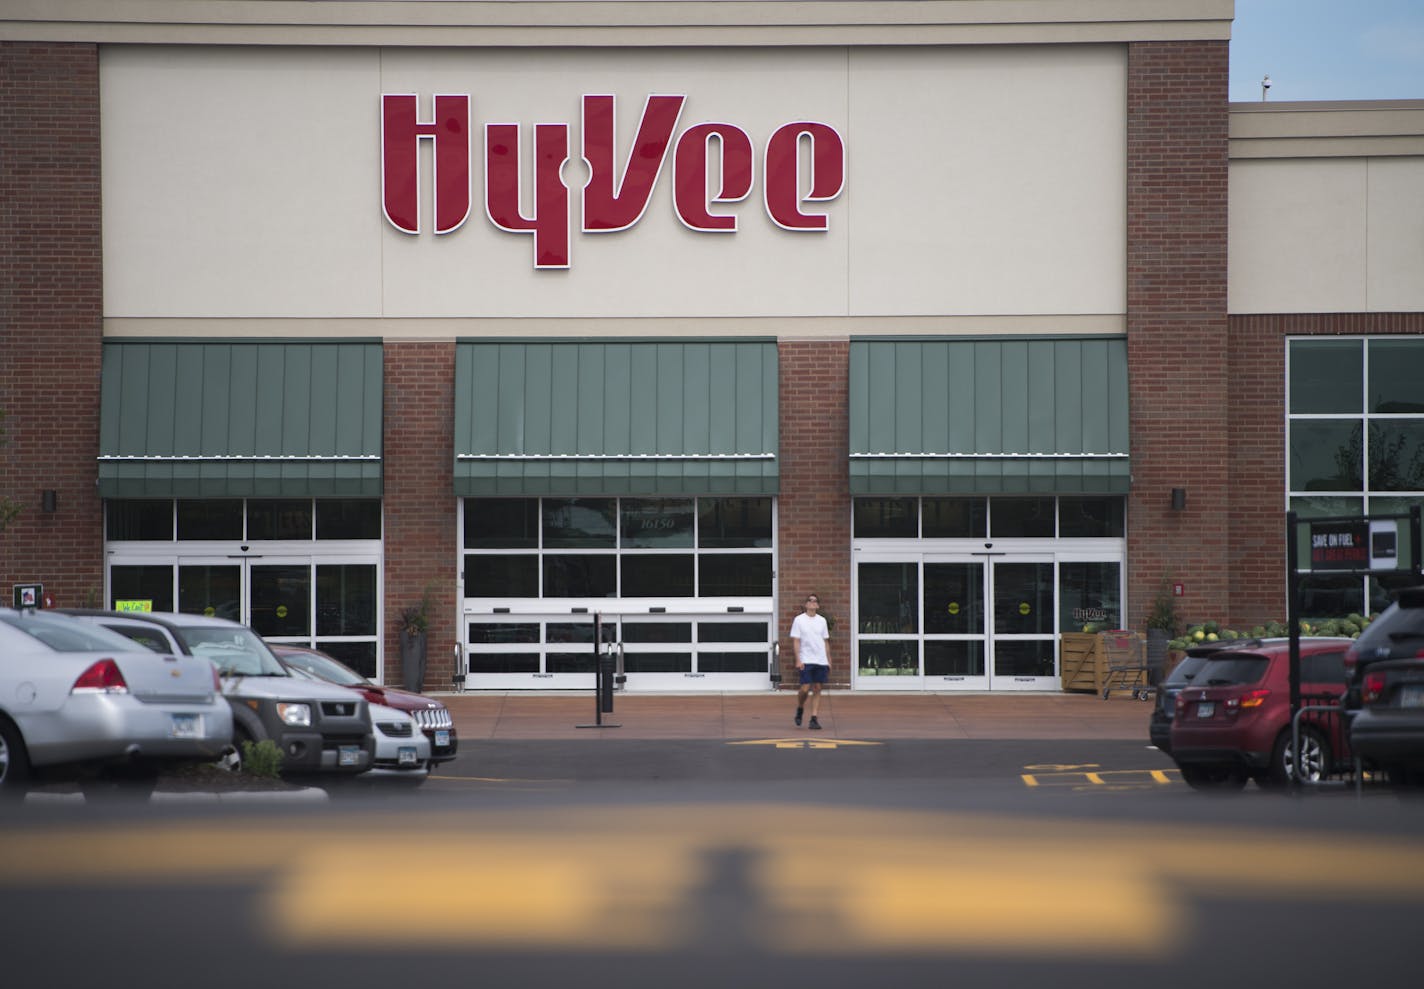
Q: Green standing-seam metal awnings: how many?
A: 3